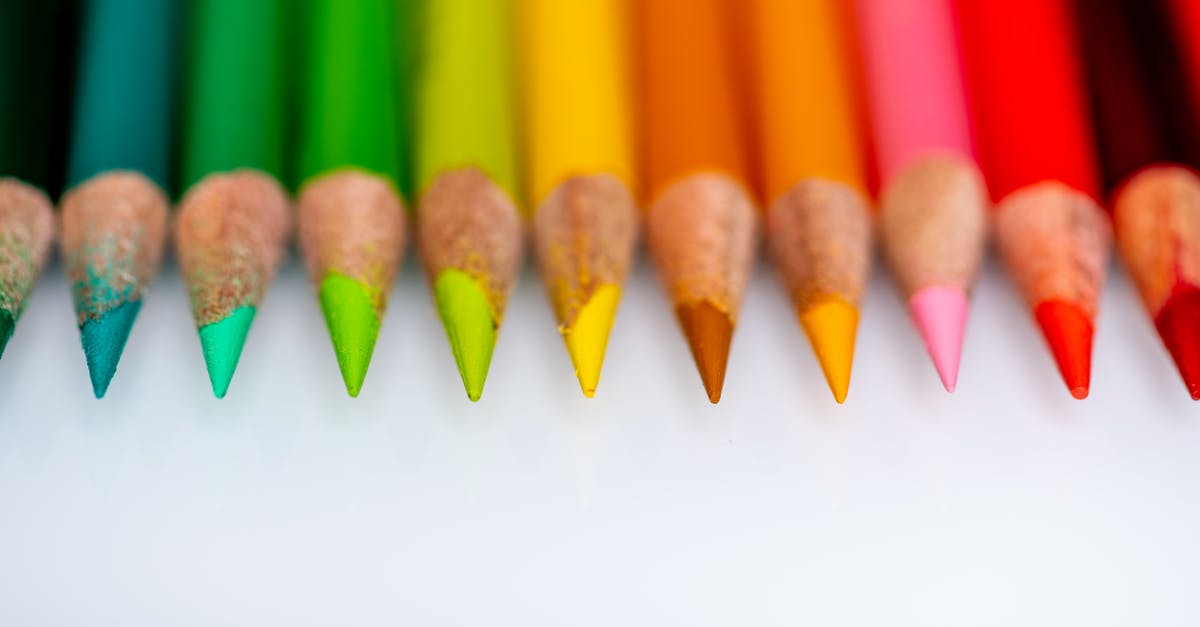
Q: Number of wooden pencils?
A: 11